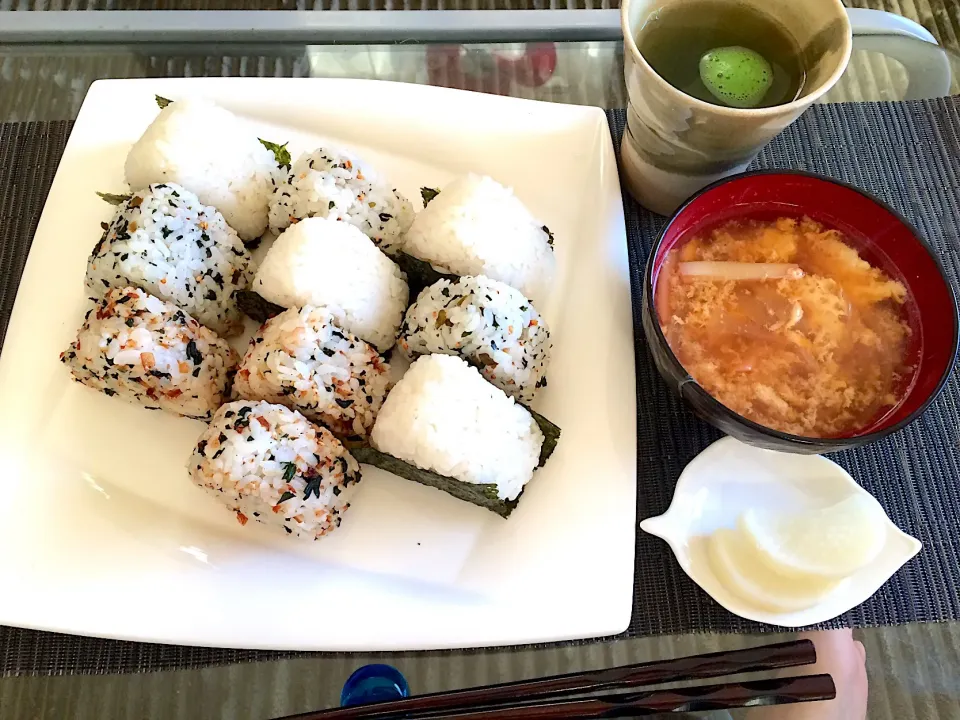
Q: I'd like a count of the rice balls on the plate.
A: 10